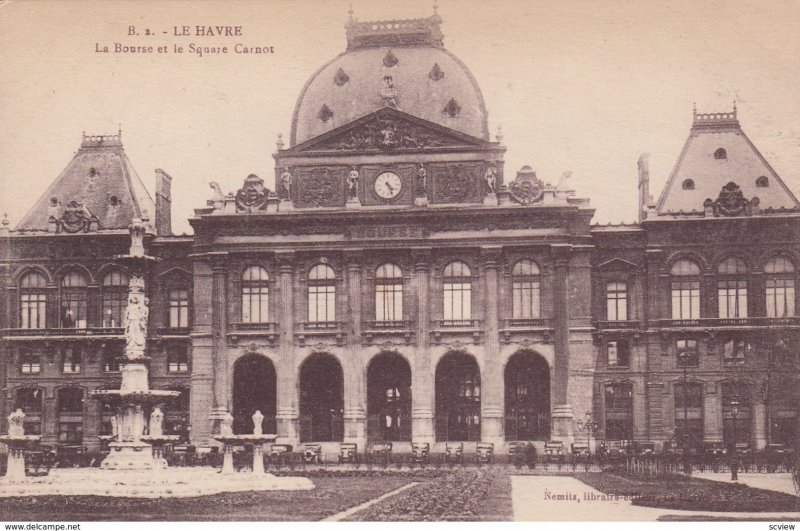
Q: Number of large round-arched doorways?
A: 5